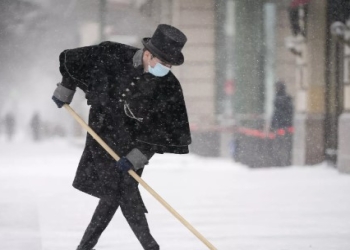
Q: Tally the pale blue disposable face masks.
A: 1